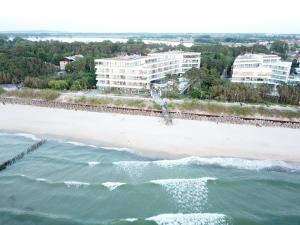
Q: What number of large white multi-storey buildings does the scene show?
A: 2